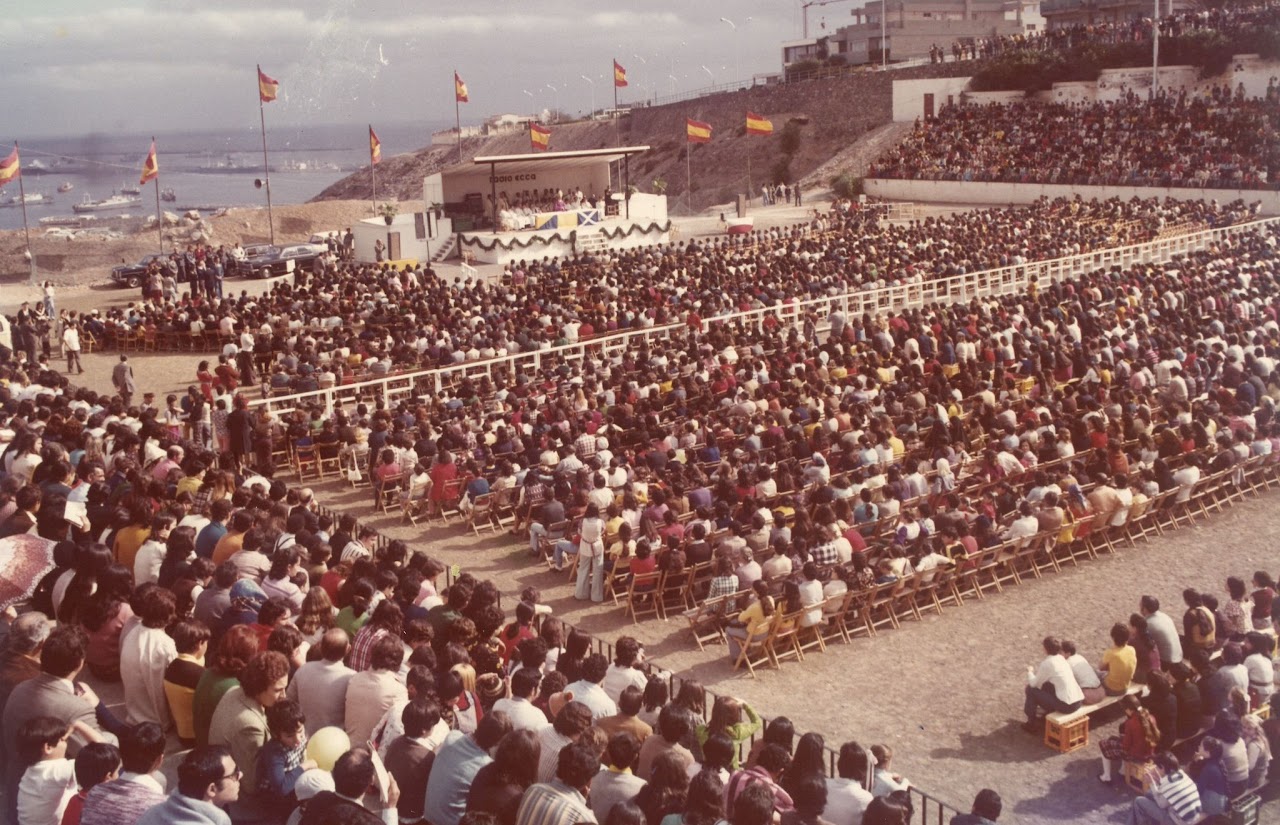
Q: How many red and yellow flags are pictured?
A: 9